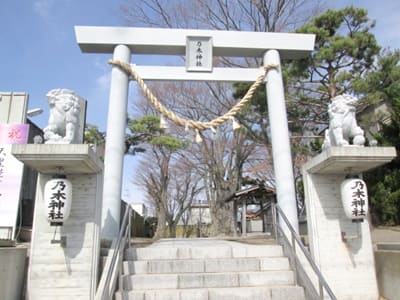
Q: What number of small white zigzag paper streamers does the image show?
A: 2